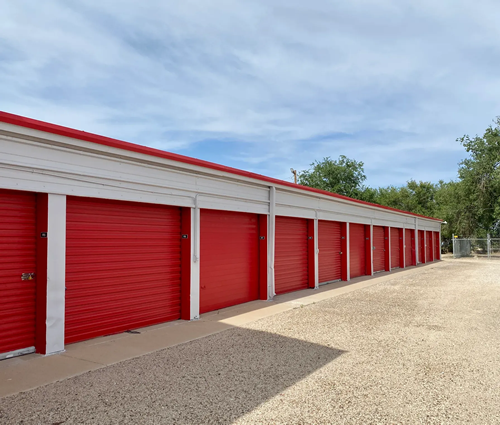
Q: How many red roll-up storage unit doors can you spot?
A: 12